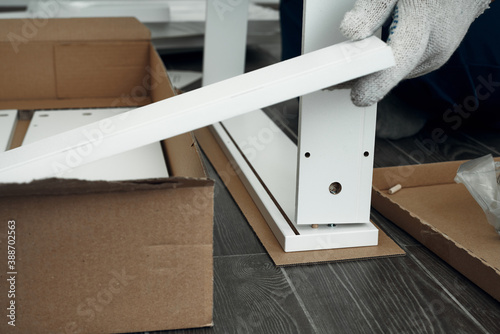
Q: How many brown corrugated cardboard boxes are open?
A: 2